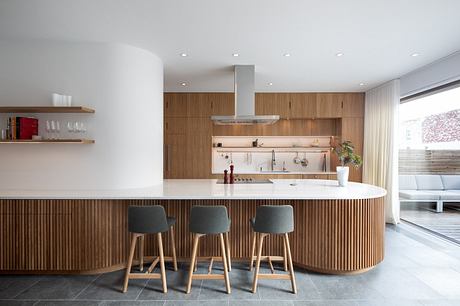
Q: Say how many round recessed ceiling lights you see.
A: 8